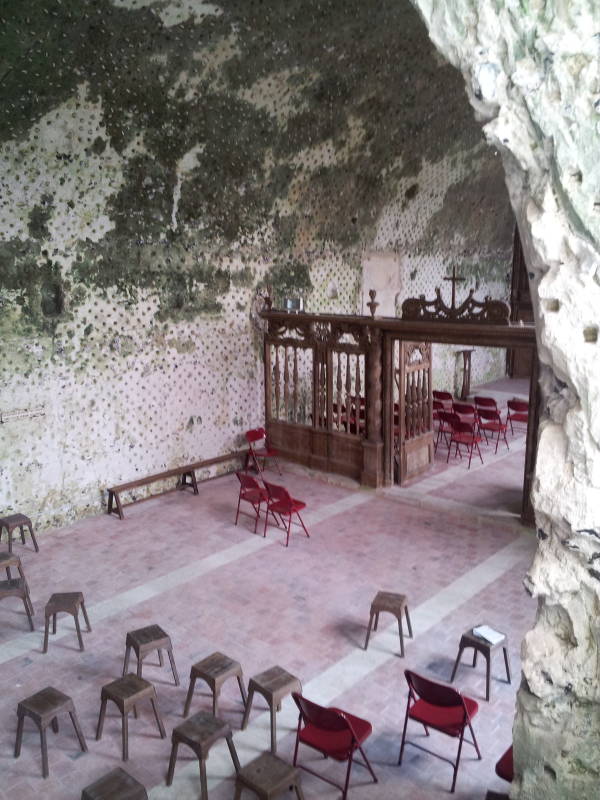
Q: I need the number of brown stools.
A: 14